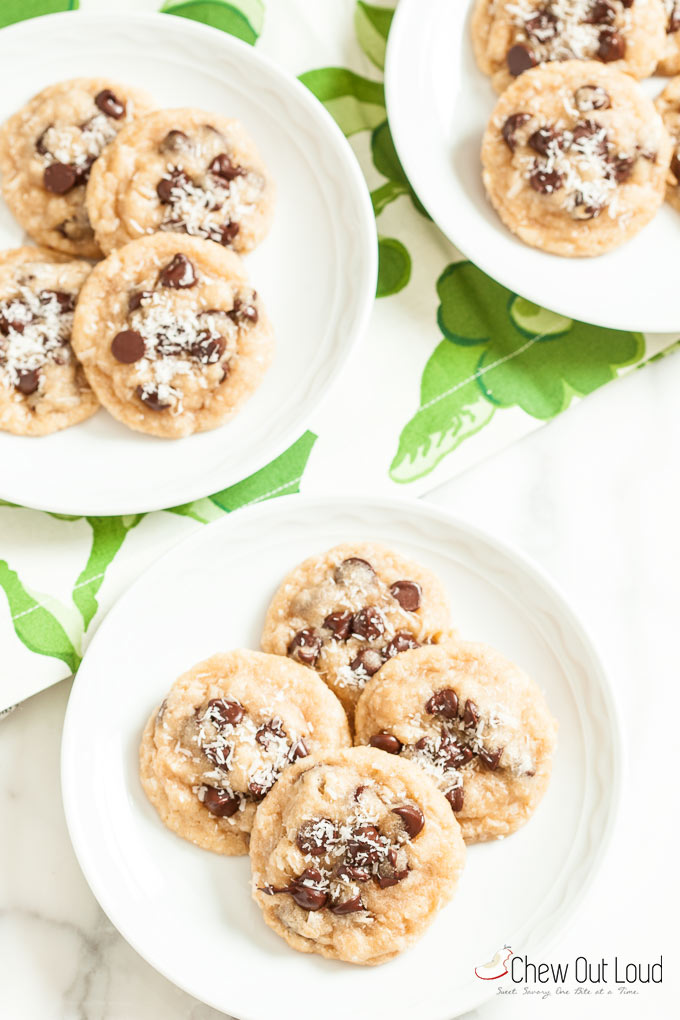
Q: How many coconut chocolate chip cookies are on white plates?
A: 12